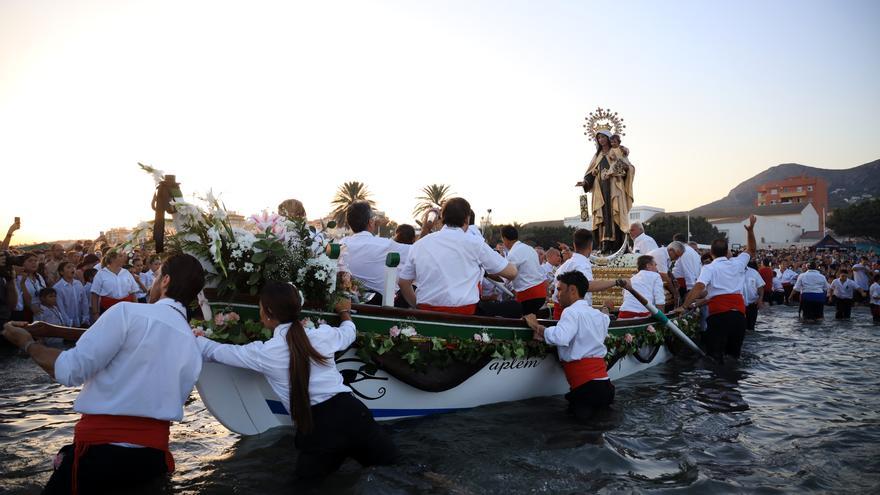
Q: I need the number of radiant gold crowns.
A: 1